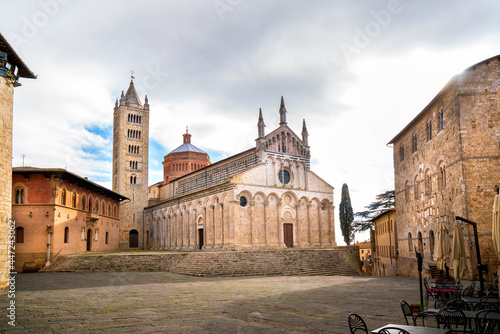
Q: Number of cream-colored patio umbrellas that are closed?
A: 3